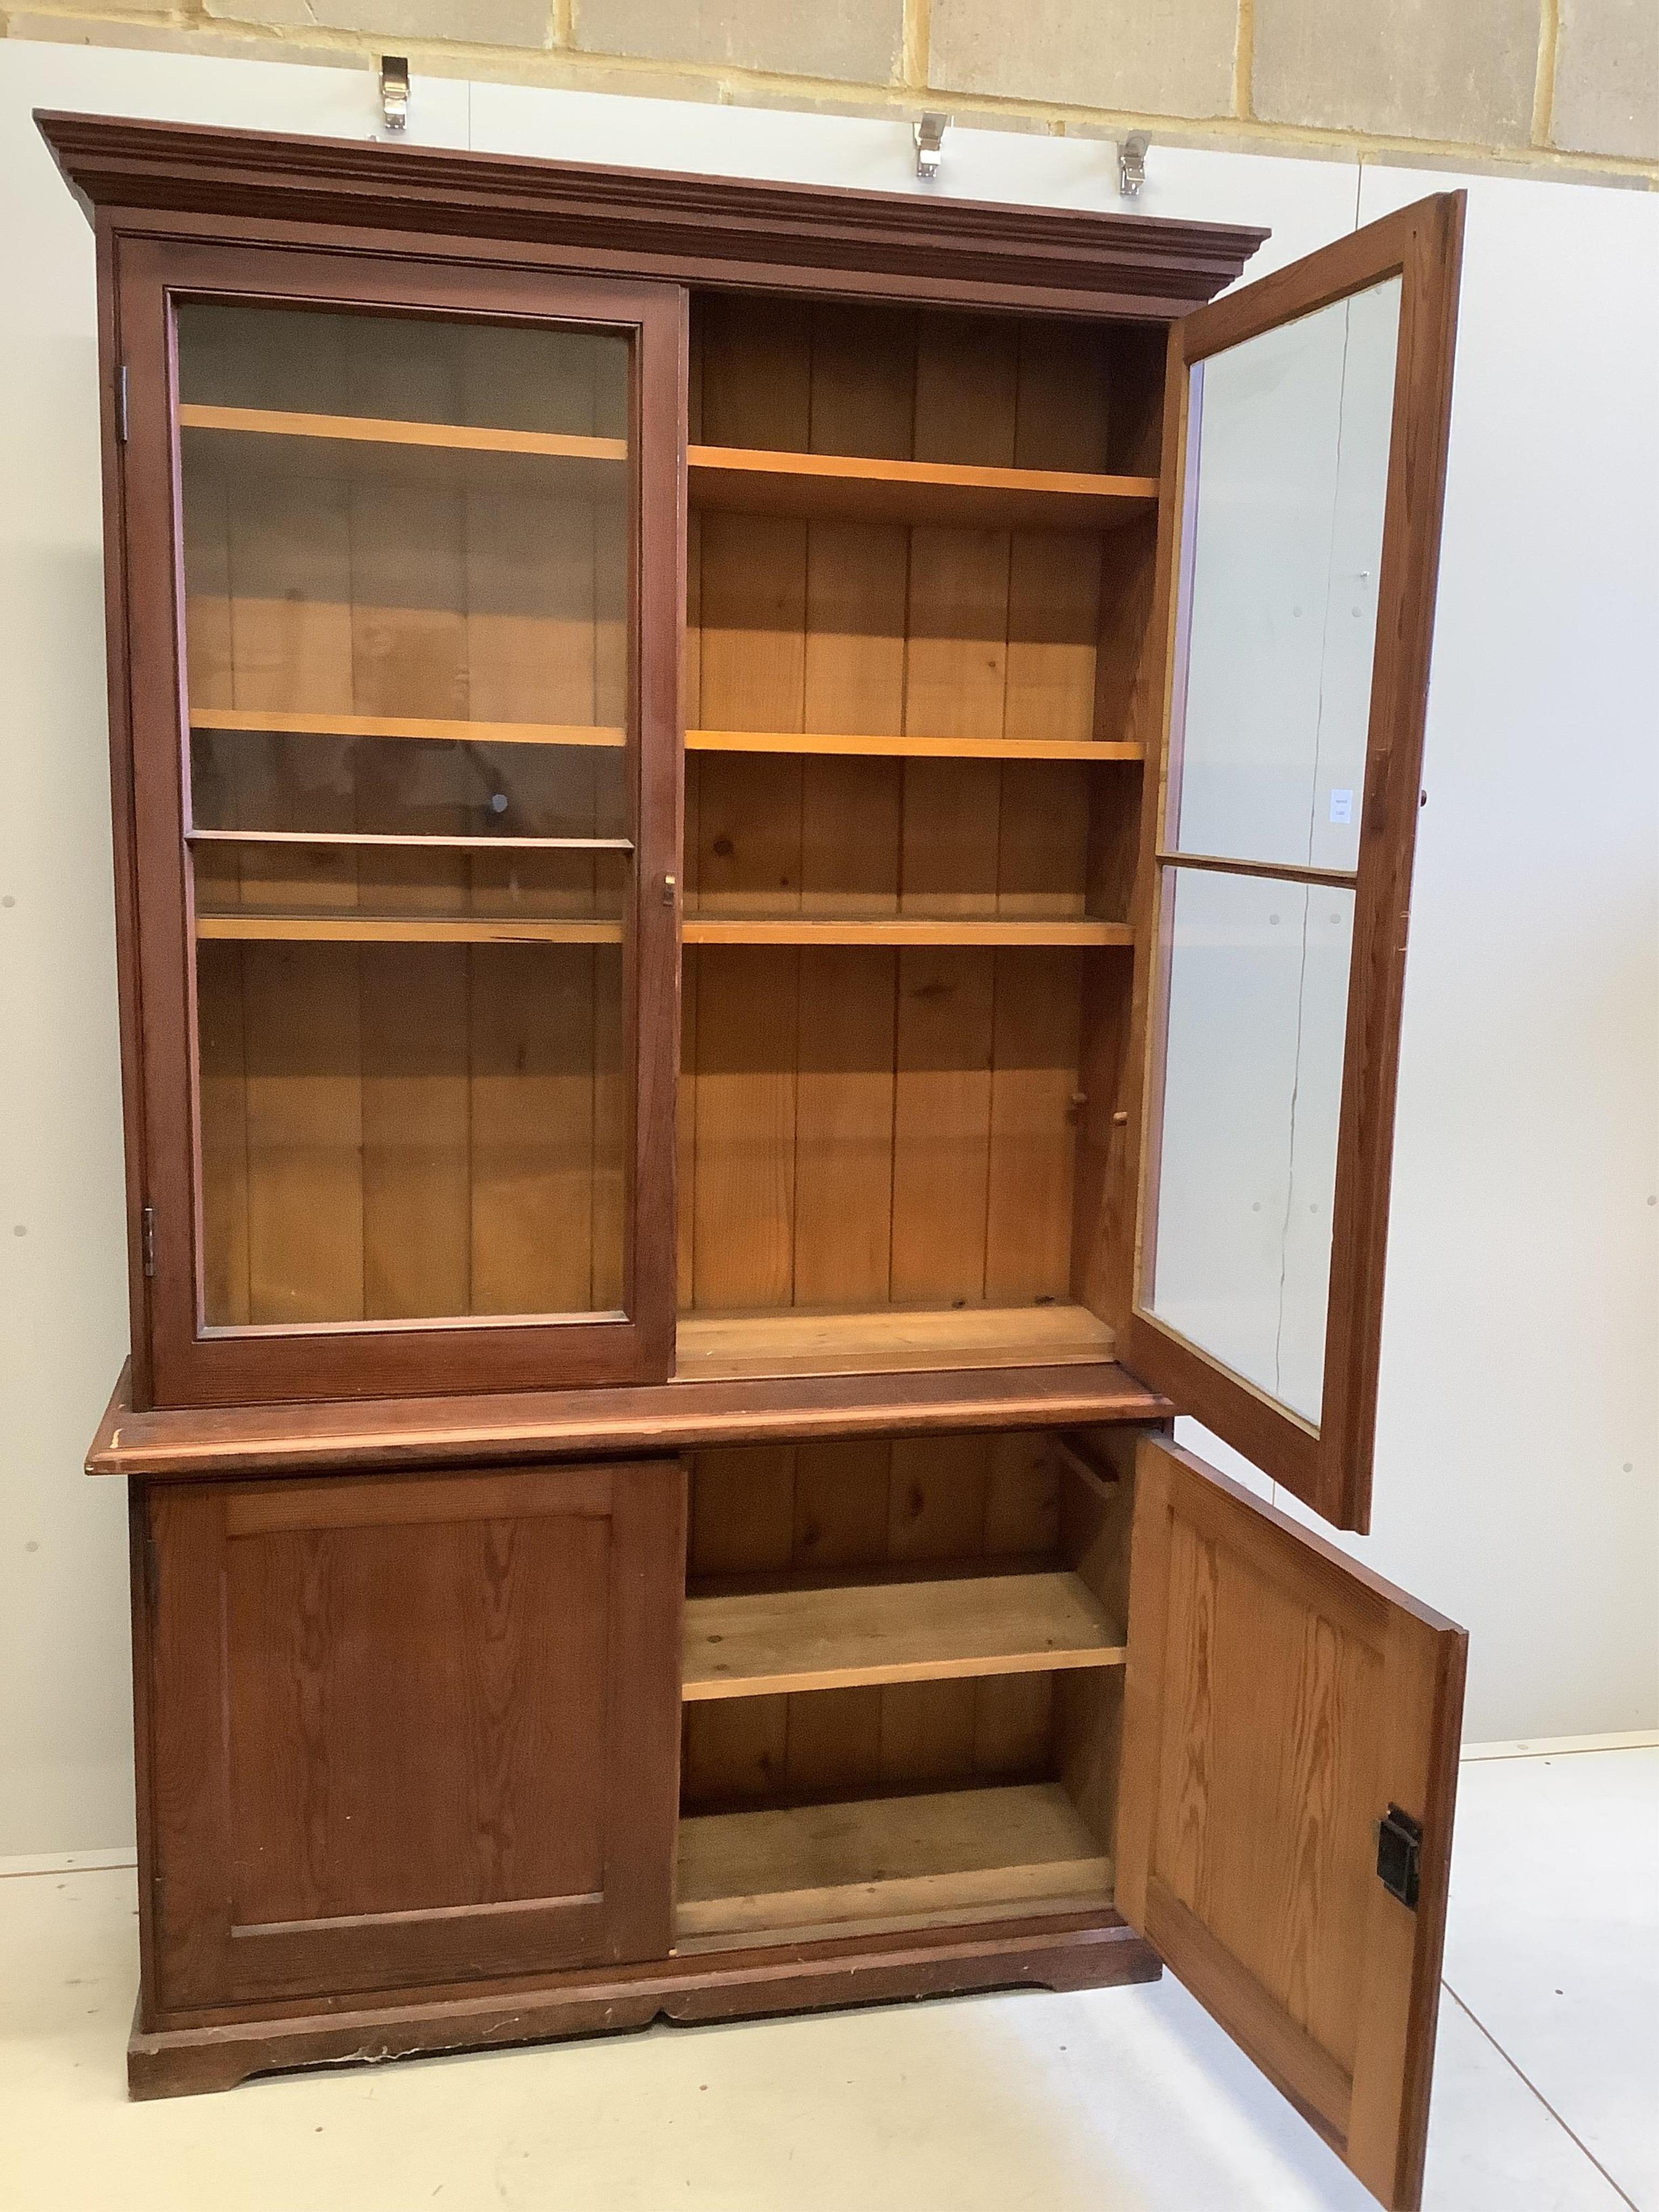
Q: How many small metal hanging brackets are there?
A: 3